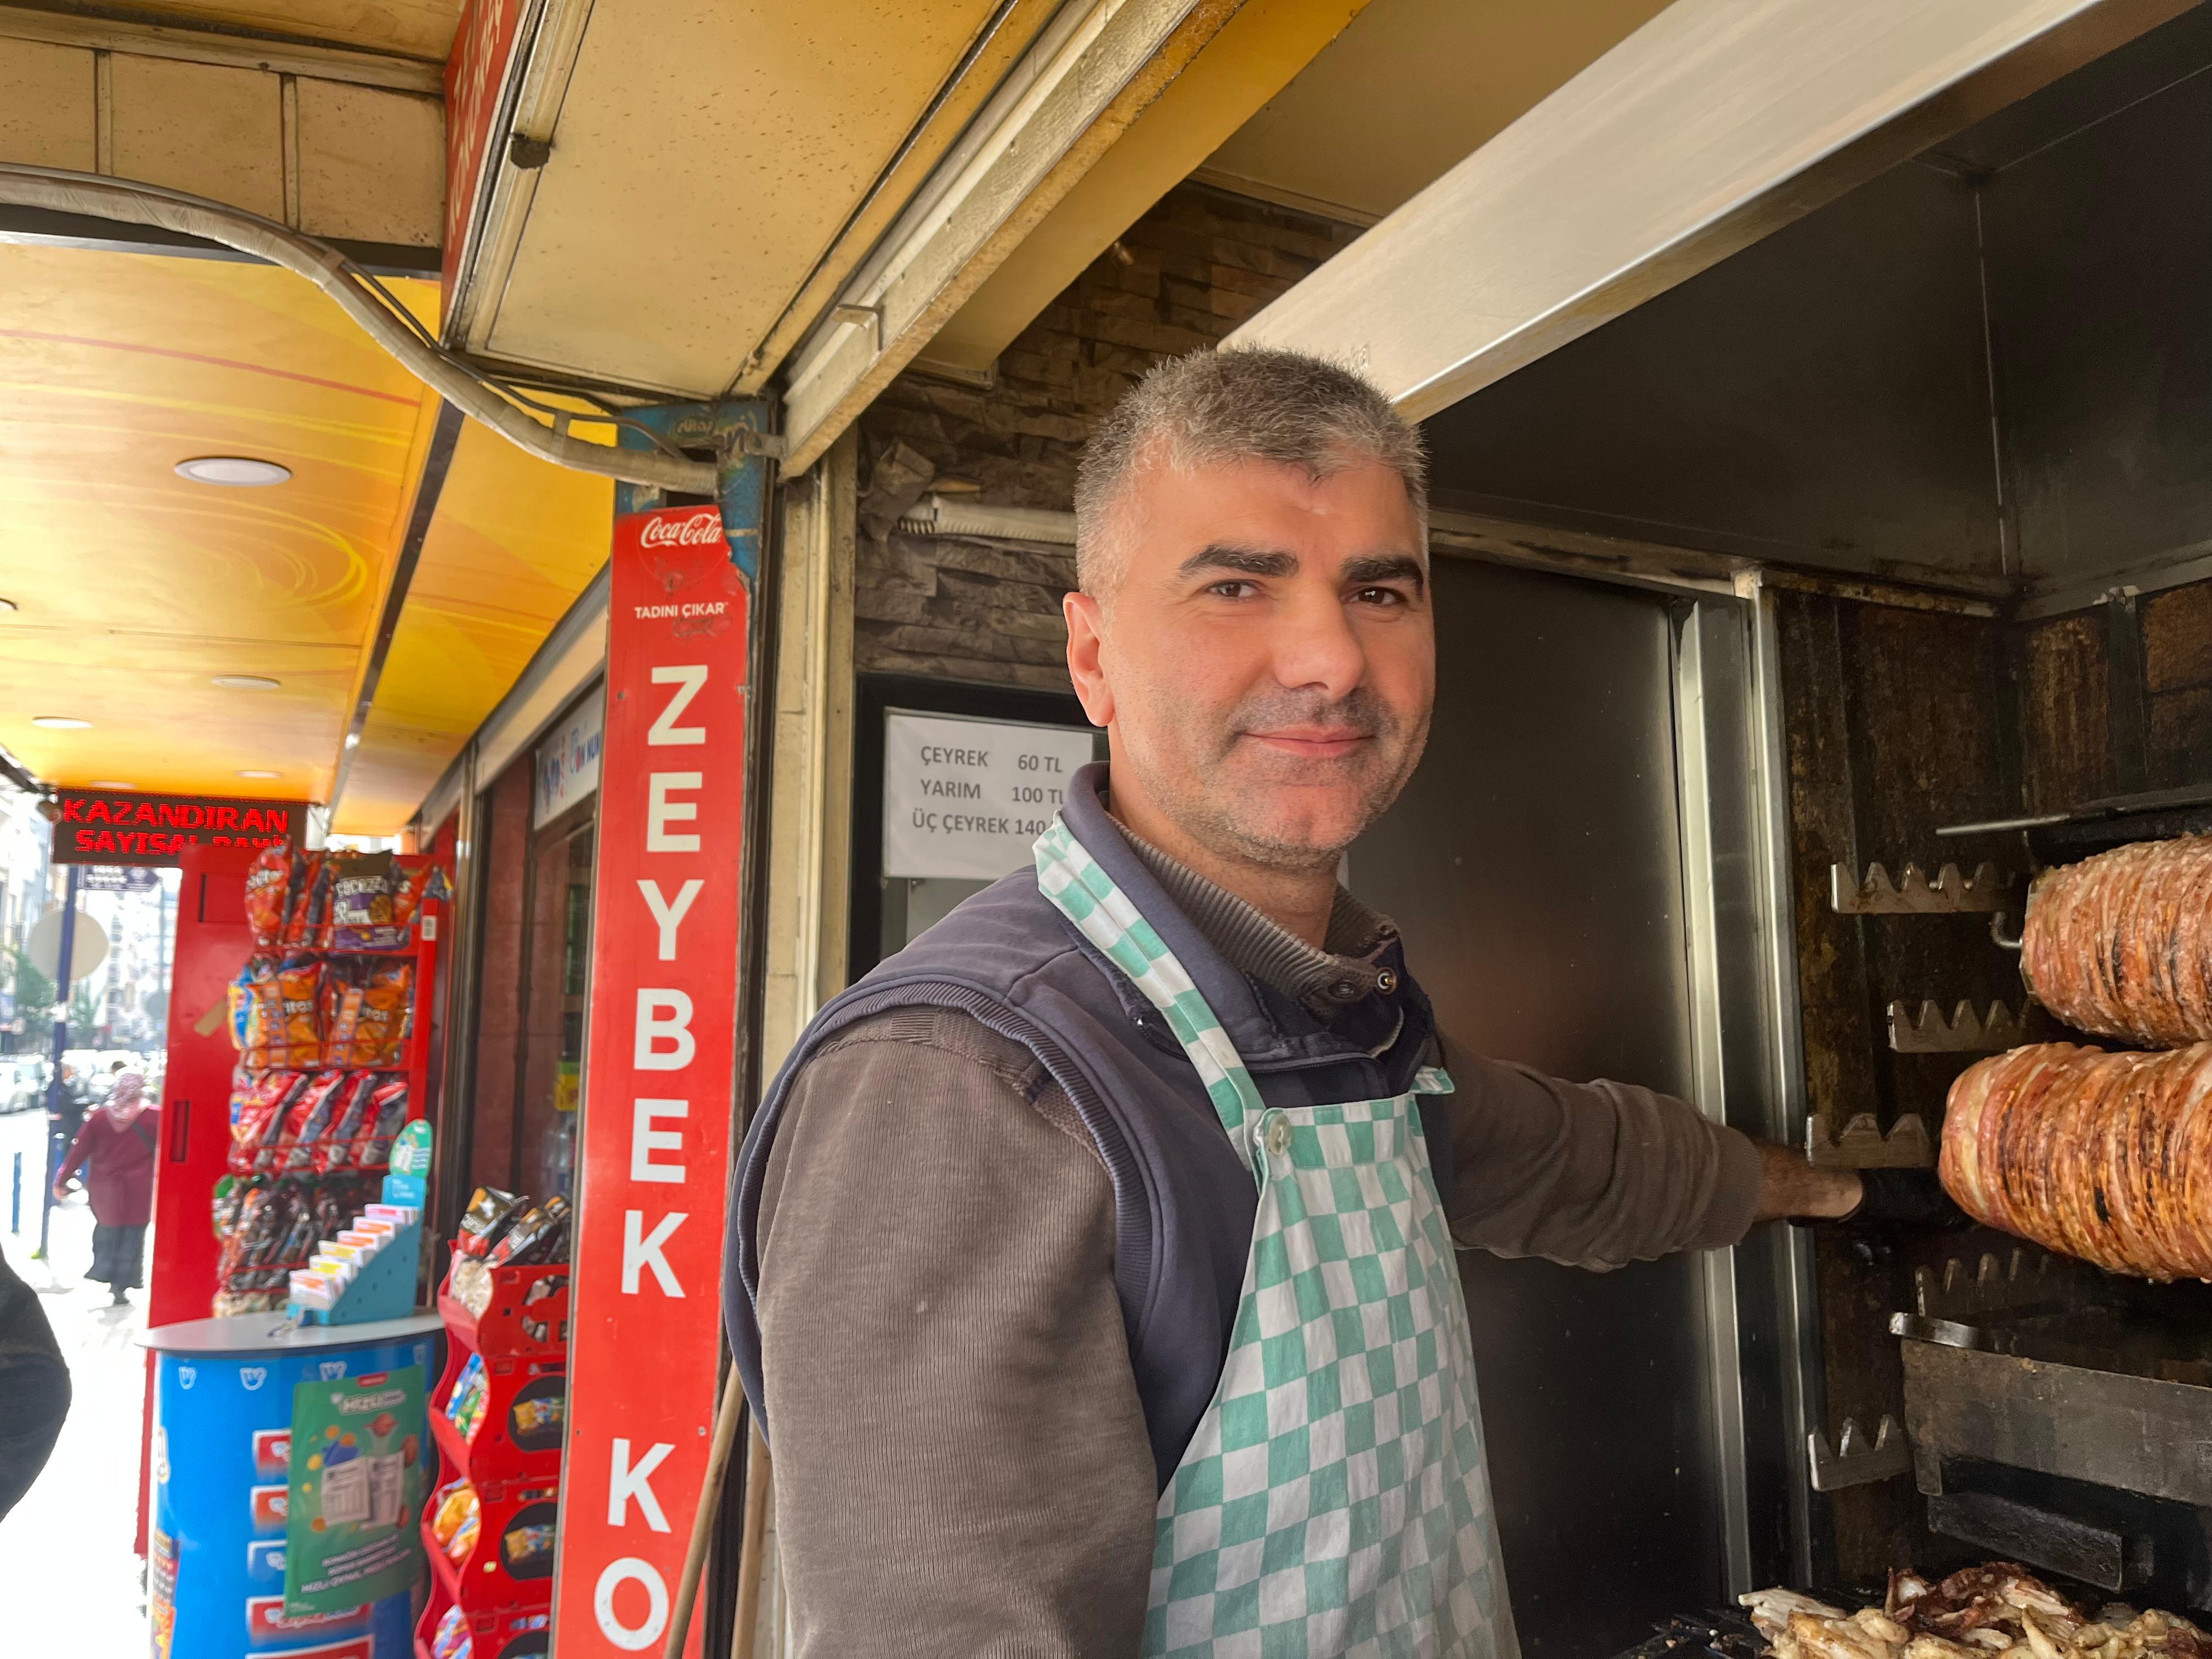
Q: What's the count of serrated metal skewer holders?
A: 5